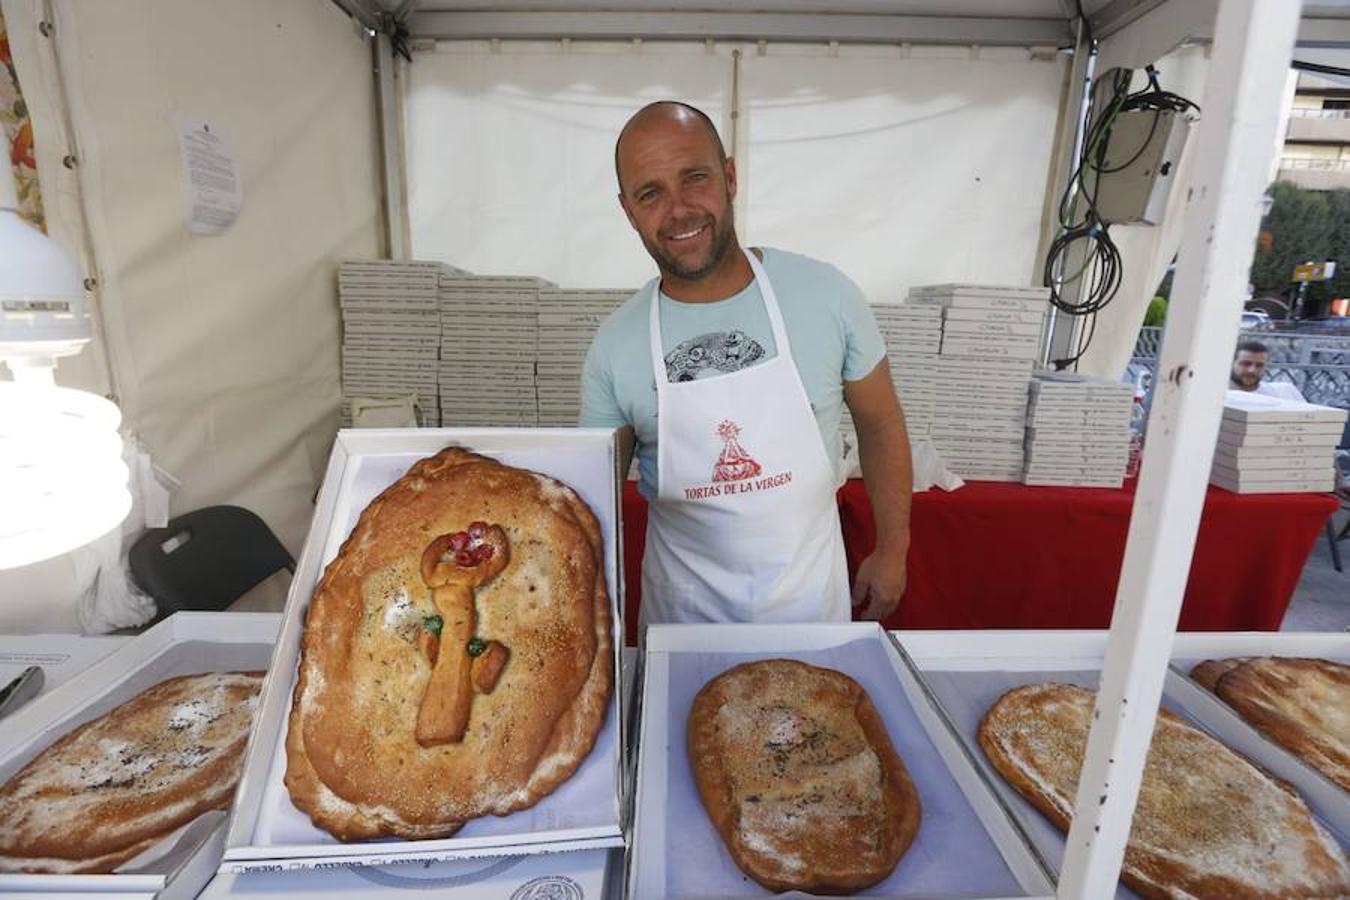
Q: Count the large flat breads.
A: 5